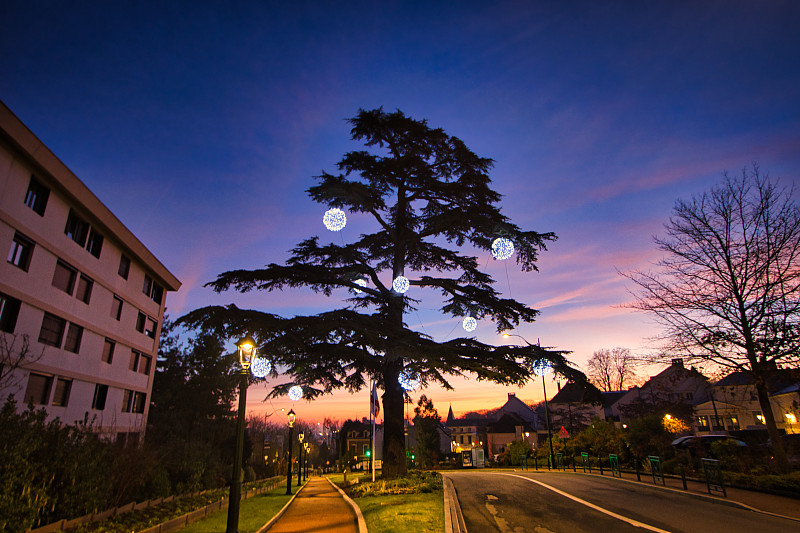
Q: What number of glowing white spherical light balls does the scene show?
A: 9